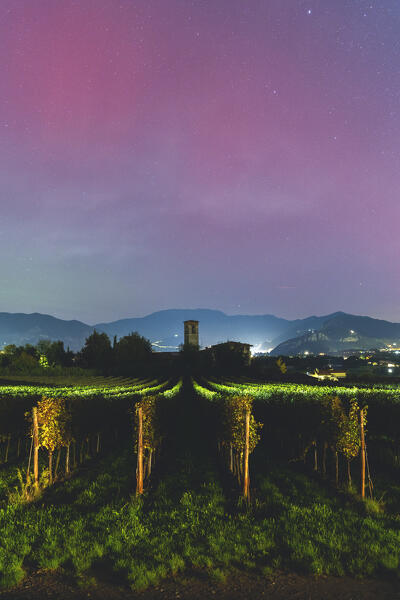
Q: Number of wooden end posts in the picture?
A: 4